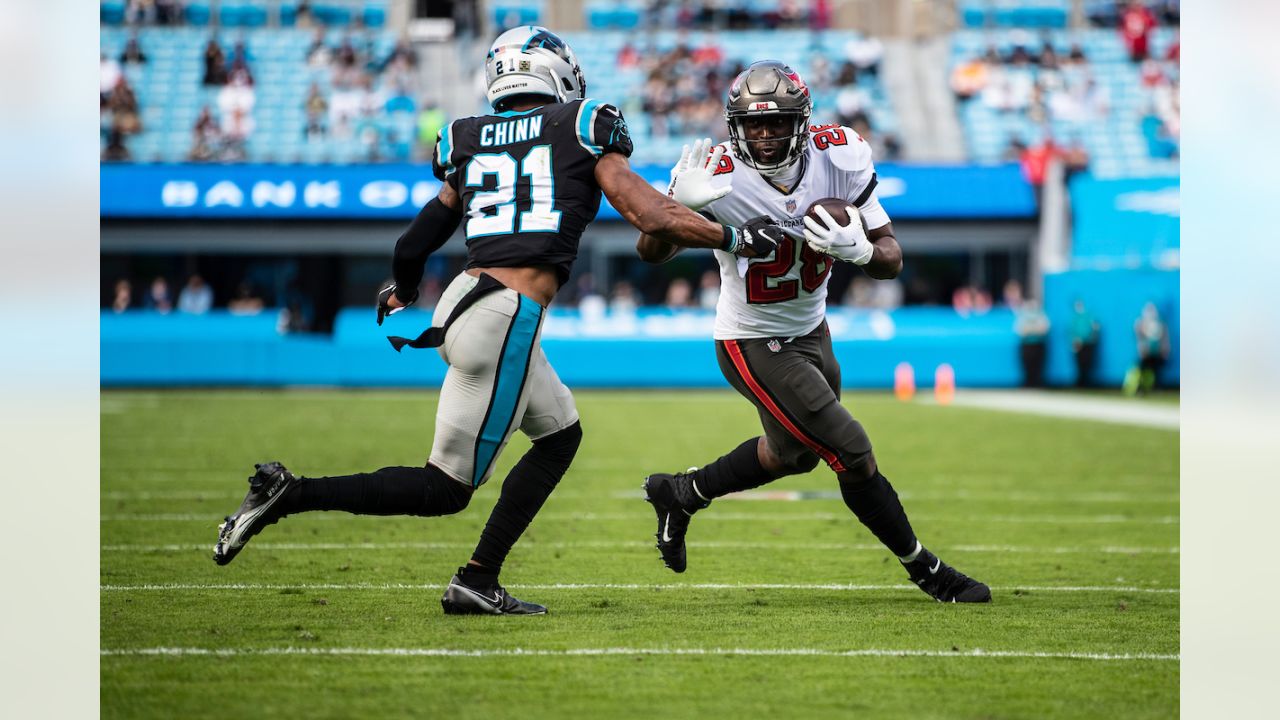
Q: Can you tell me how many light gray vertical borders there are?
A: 2